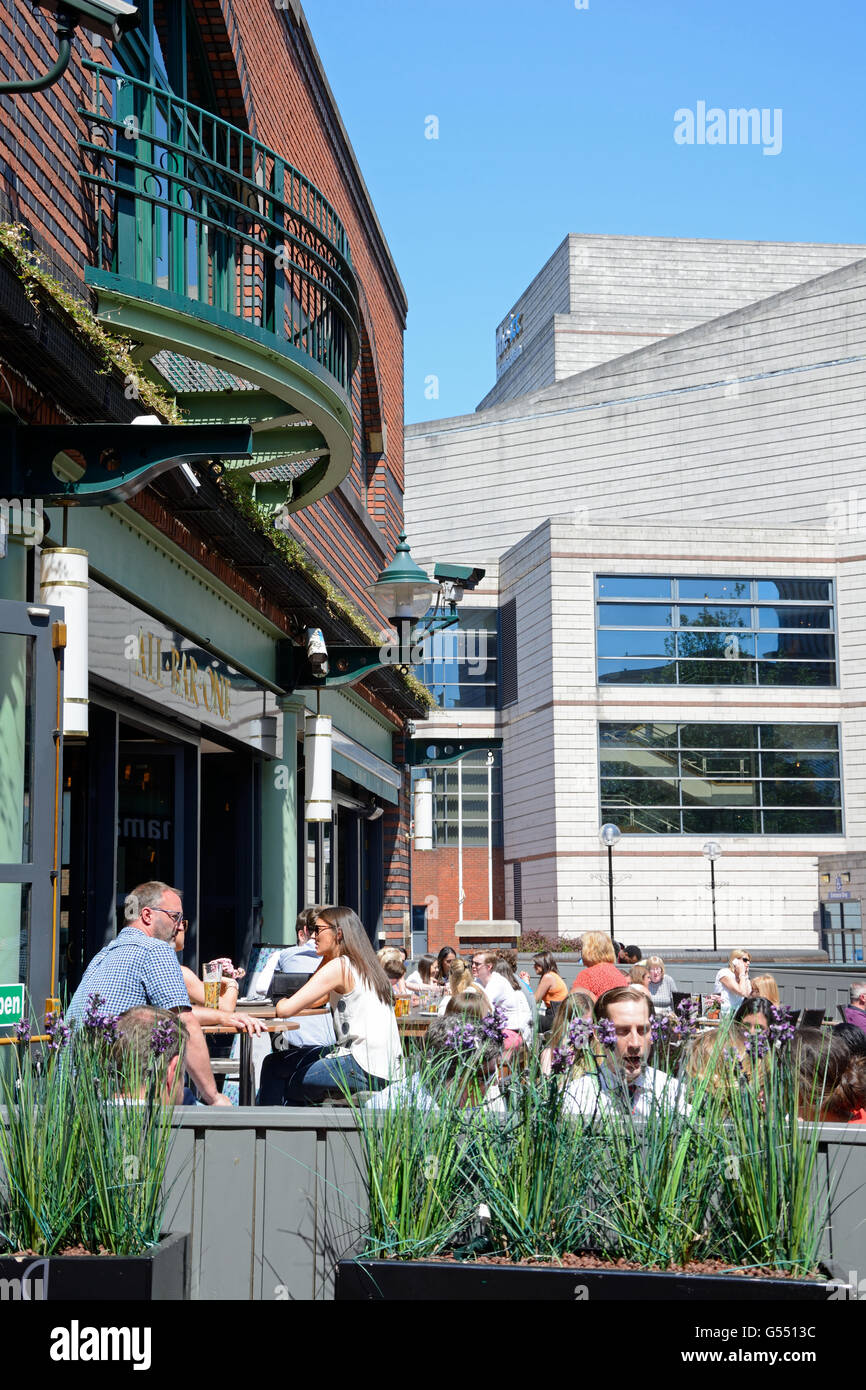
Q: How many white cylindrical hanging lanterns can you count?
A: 3